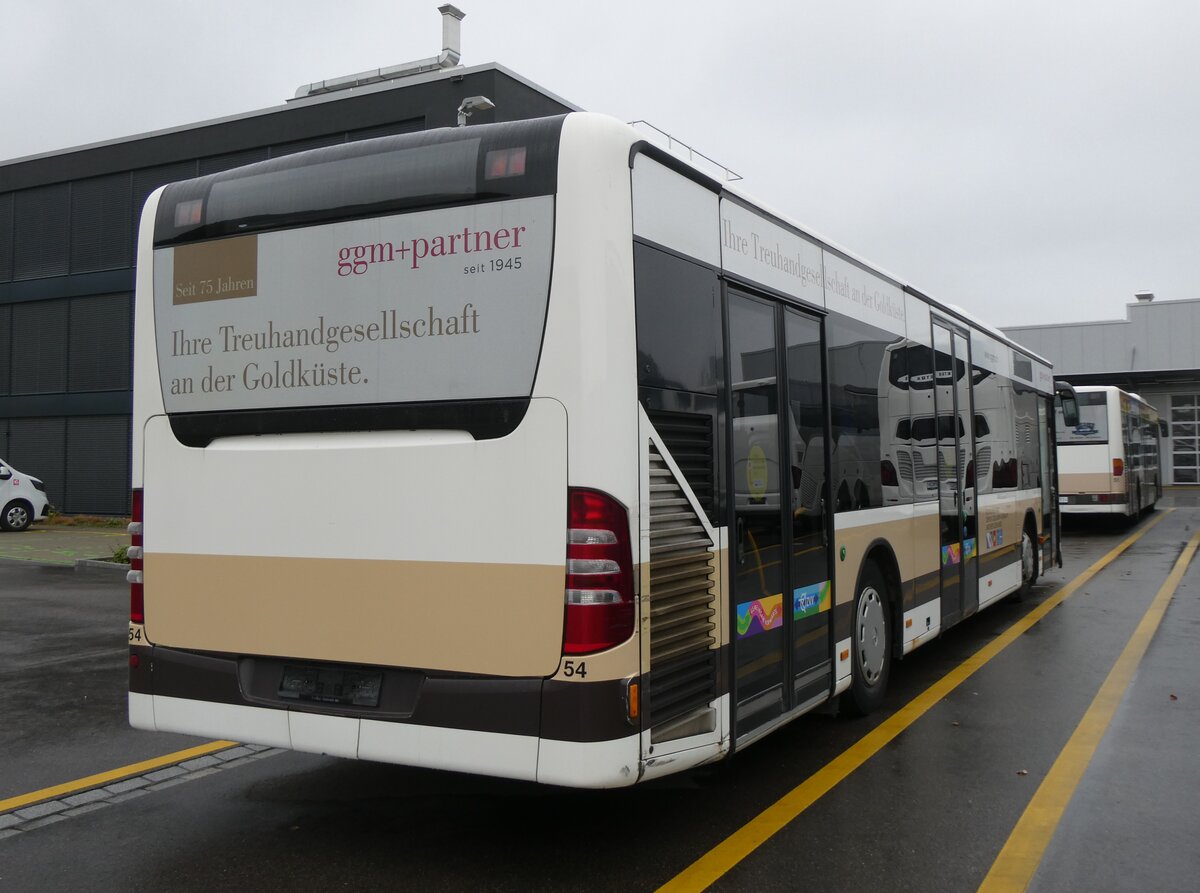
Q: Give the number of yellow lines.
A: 3